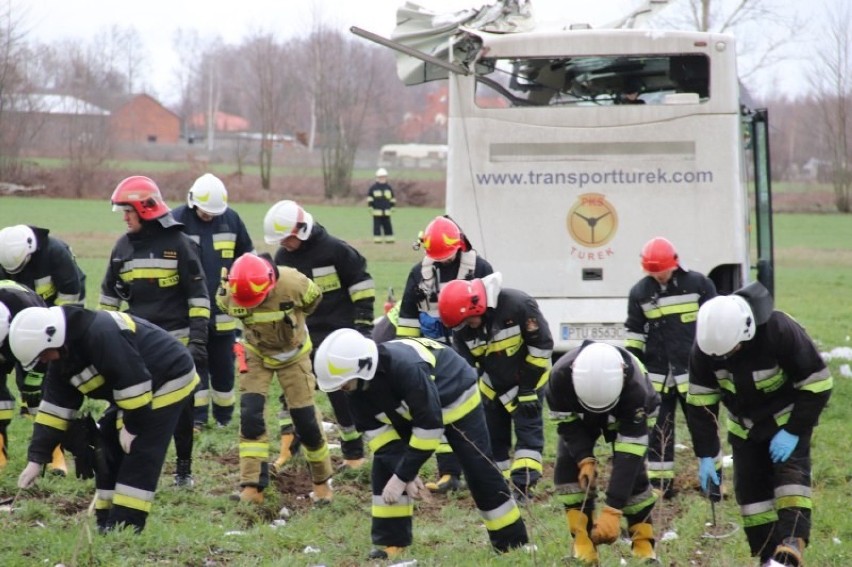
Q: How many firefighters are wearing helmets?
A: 14